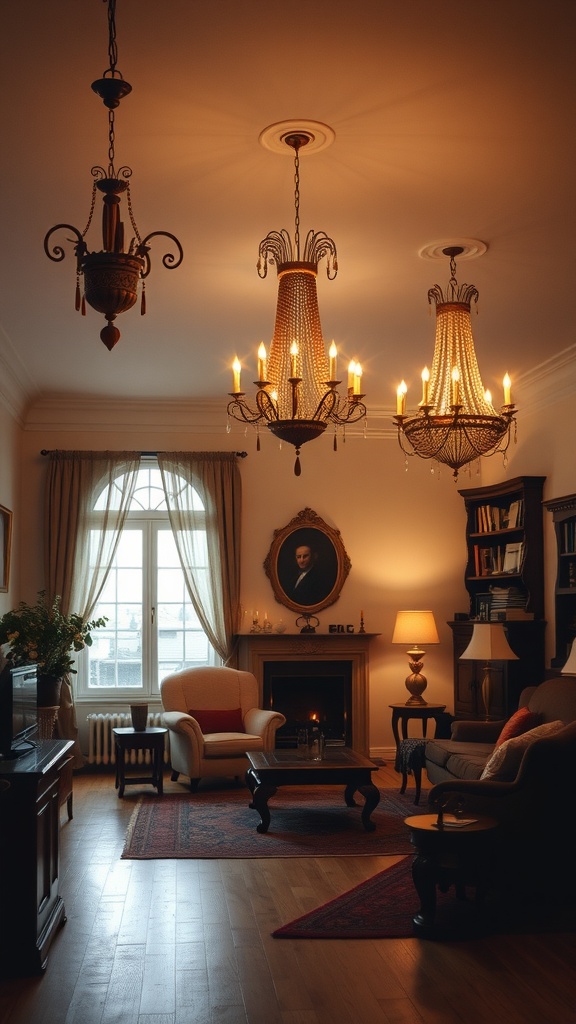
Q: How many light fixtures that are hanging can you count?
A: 3